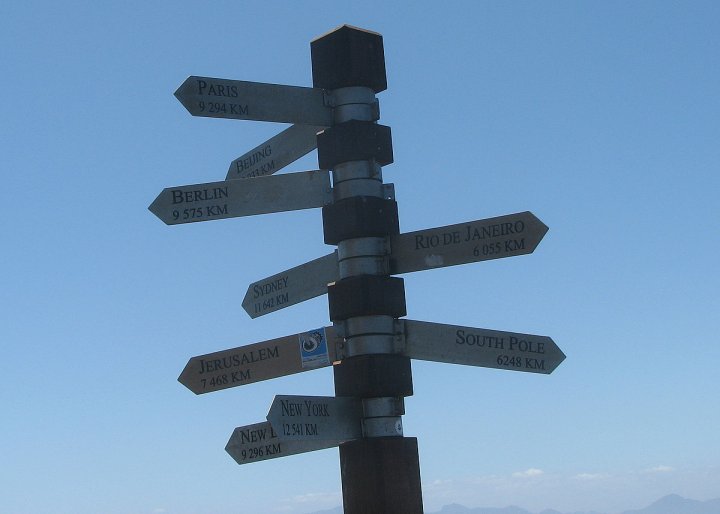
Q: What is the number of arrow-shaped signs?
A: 9